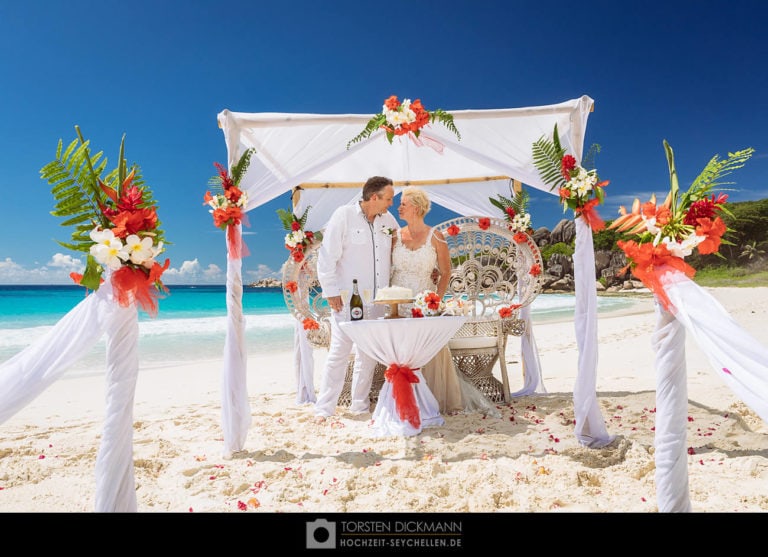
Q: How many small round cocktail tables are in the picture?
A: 1